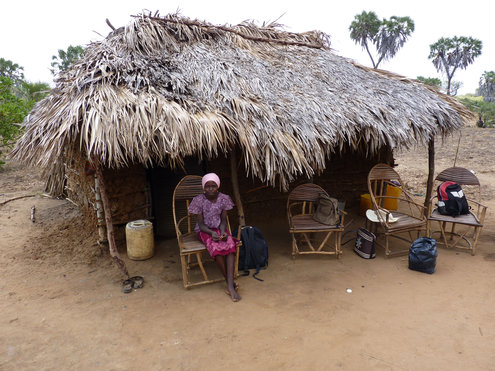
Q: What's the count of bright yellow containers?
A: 2